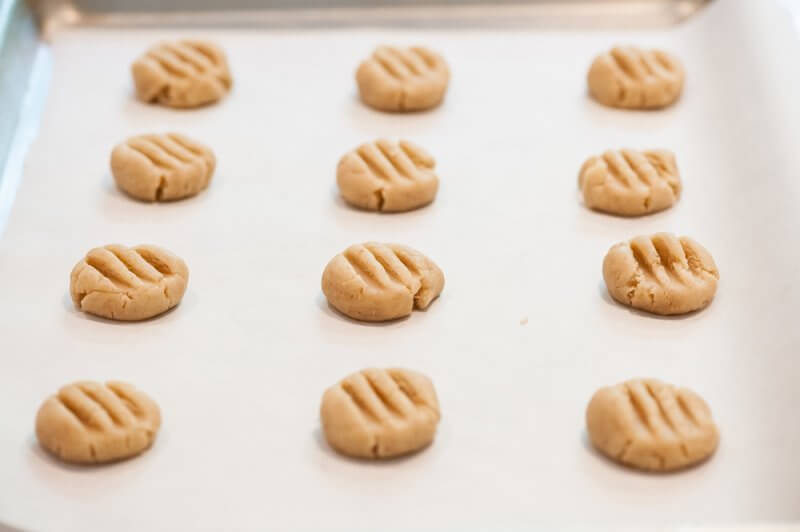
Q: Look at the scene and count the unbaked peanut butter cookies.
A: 12